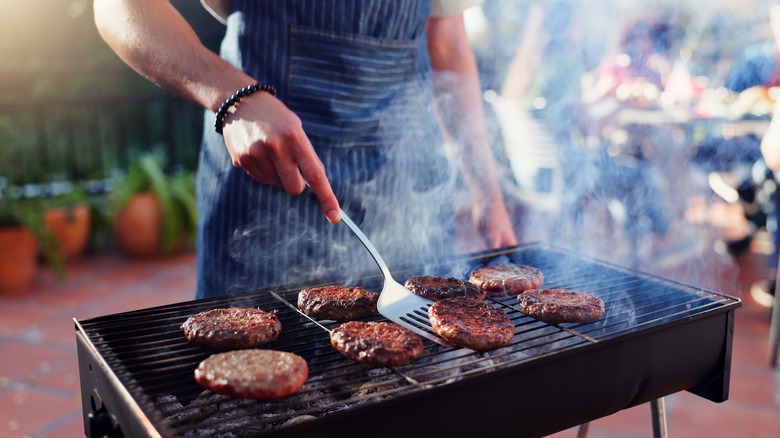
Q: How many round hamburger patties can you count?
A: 8